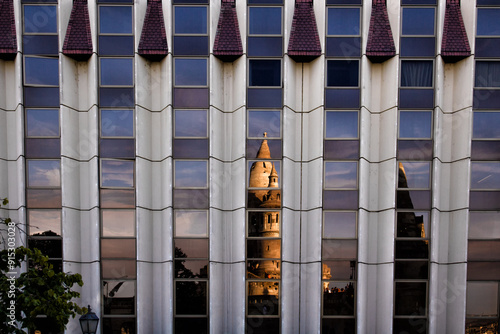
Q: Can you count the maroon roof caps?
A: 7